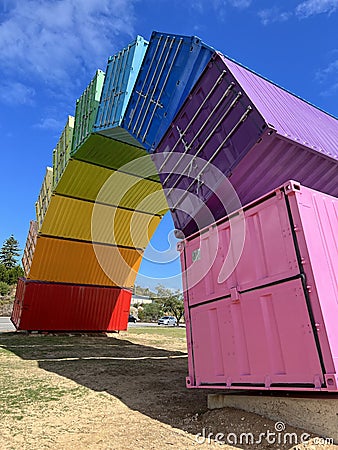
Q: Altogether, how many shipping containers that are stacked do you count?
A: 9